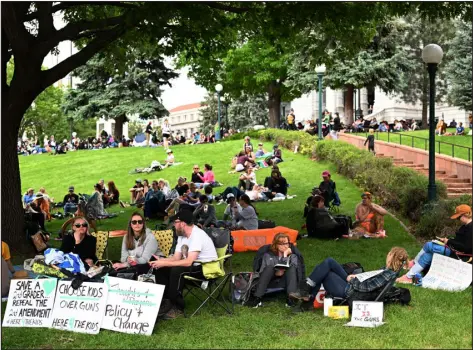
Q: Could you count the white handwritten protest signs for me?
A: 5